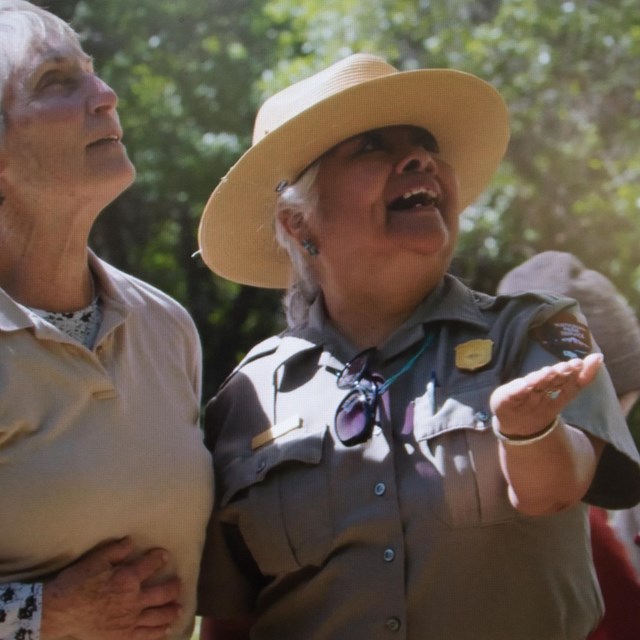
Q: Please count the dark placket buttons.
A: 3